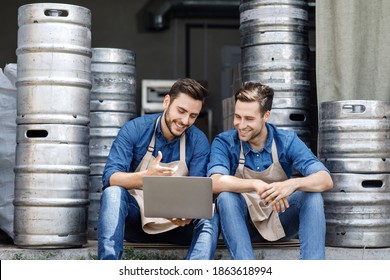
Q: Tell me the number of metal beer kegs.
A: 10